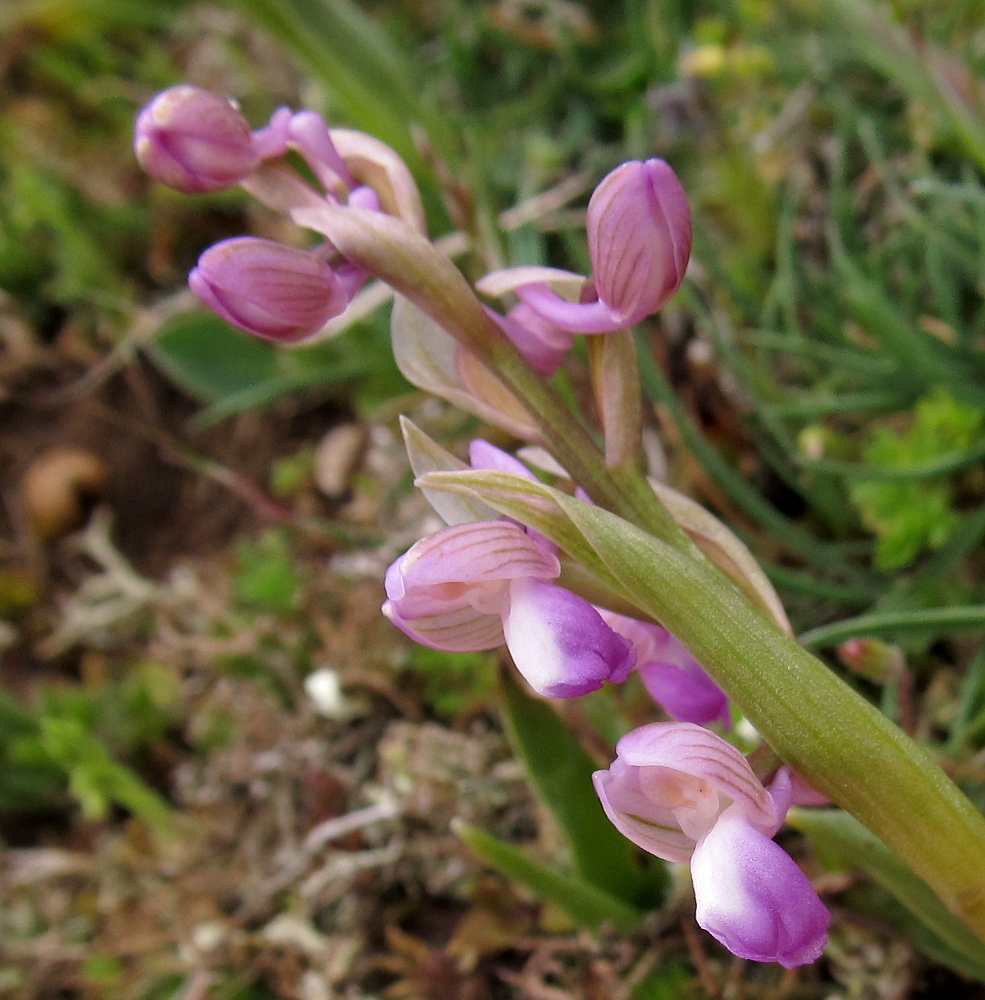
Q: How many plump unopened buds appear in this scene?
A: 3